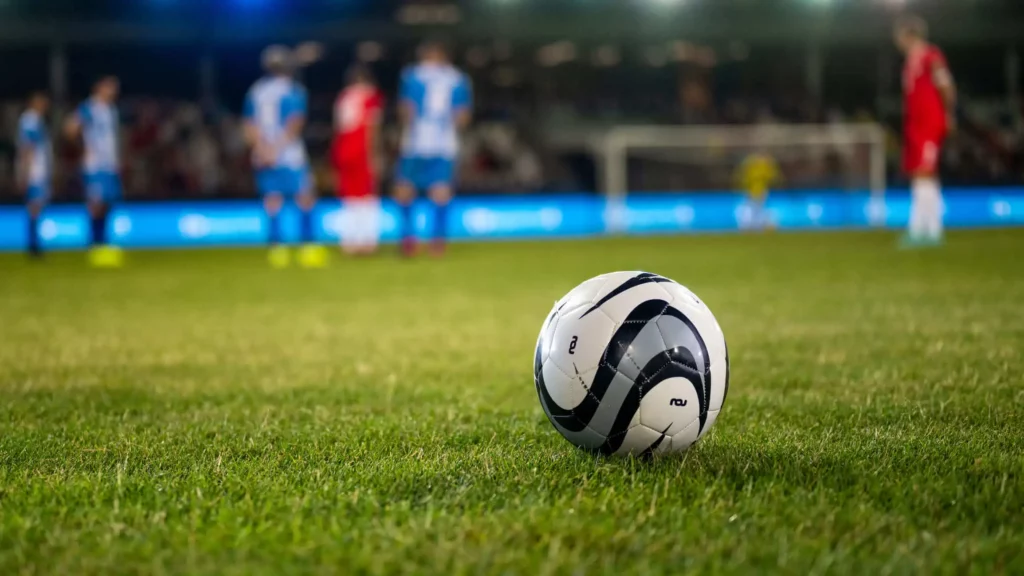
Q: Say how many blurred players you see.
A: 7